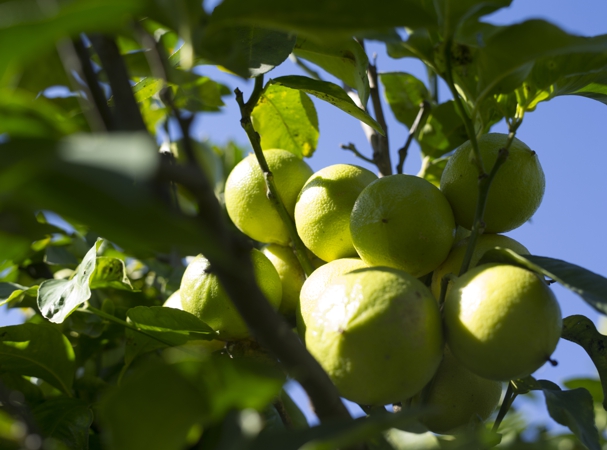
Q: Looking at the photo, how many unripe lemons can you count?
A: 12